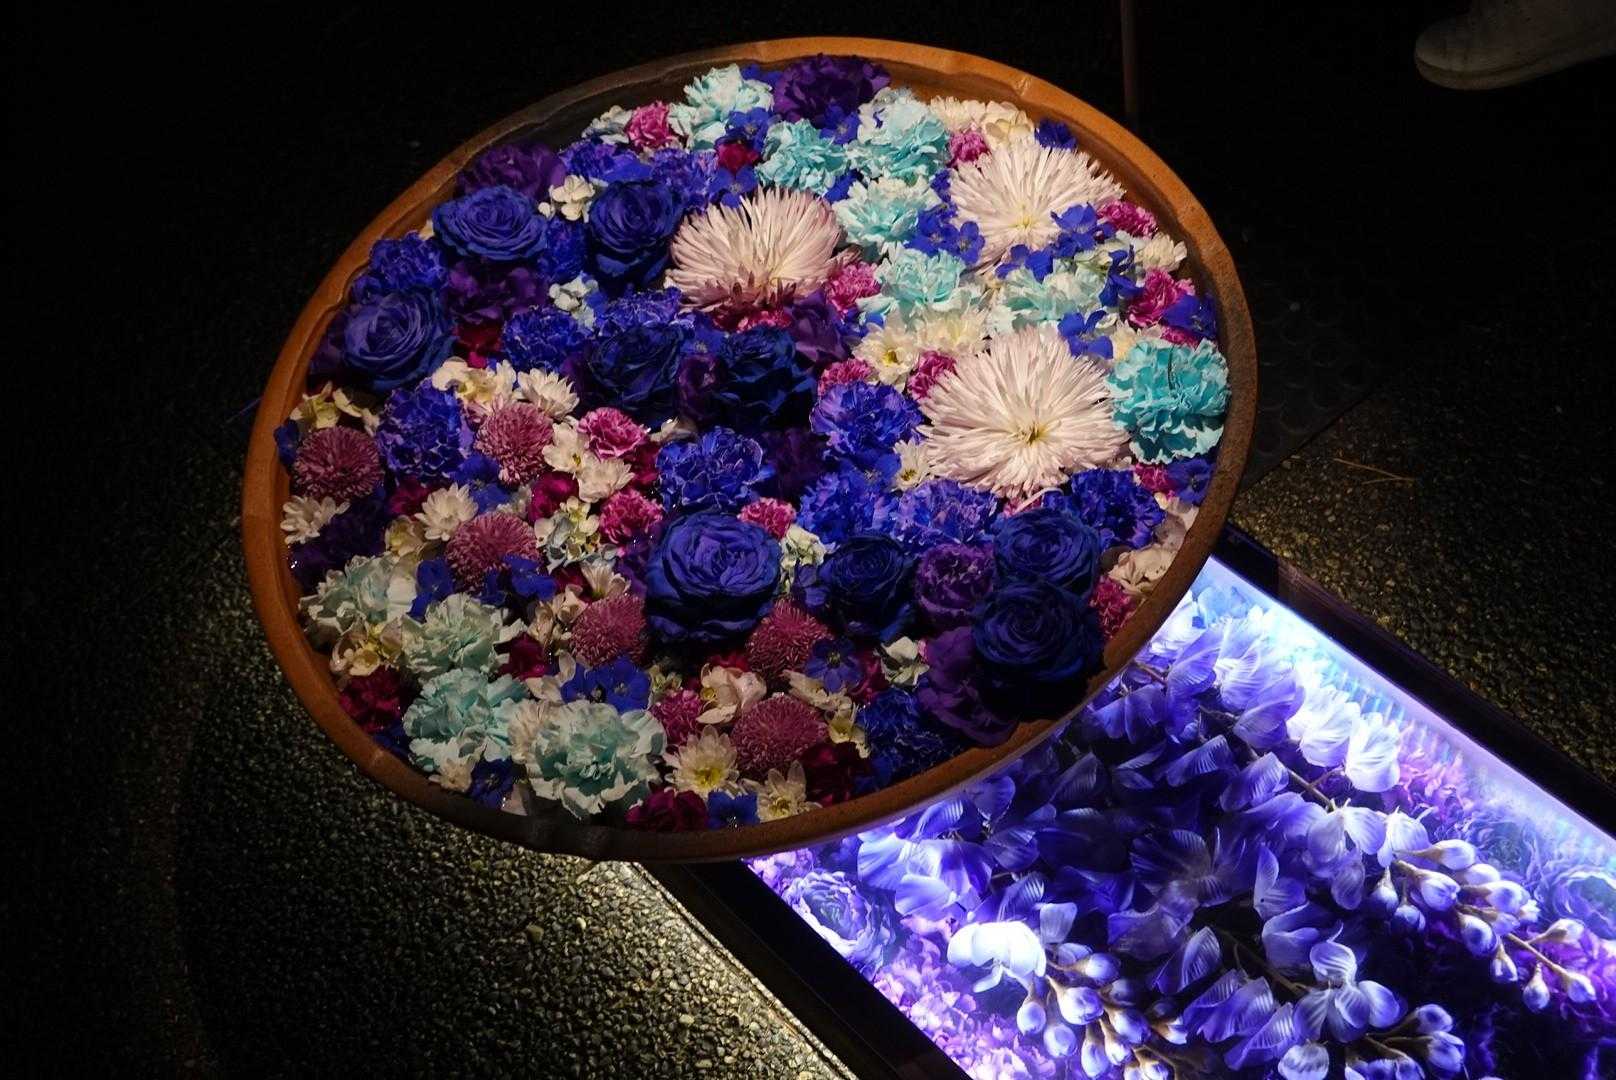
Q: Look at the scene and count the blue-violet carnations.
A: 13